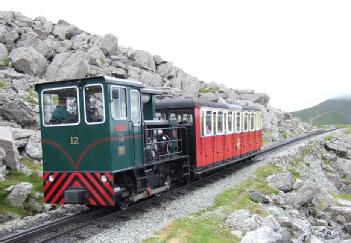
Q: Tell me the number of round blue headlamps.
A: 0